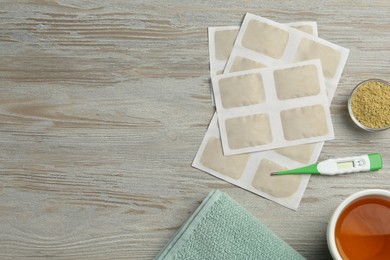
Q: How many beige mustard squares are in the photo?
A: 12